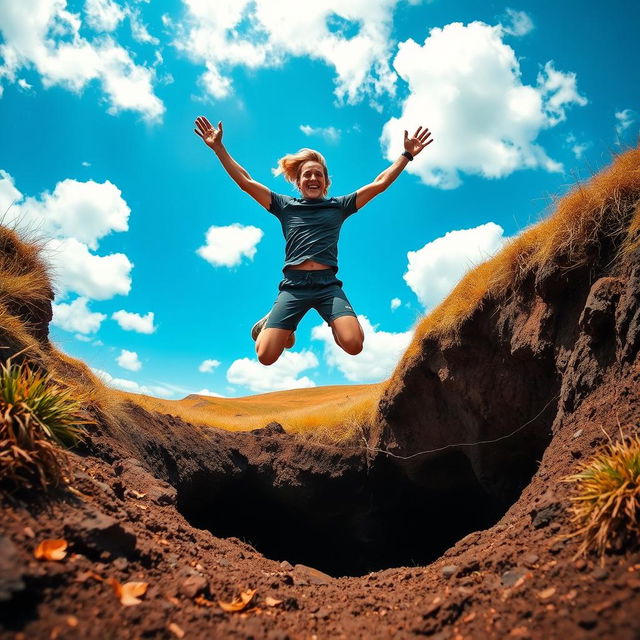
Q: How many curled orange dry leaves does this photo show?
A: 3